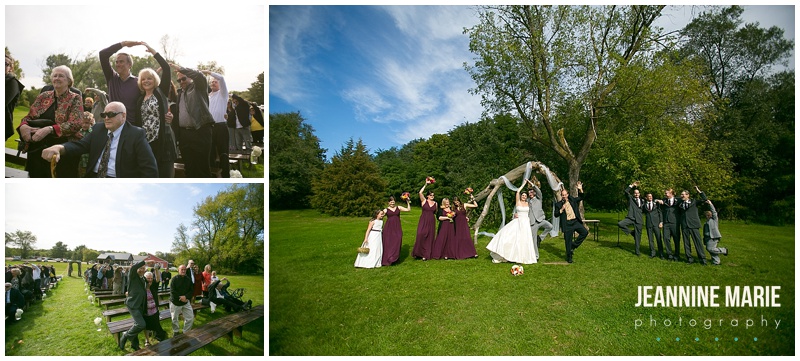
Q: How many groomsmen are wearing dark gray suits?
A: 4